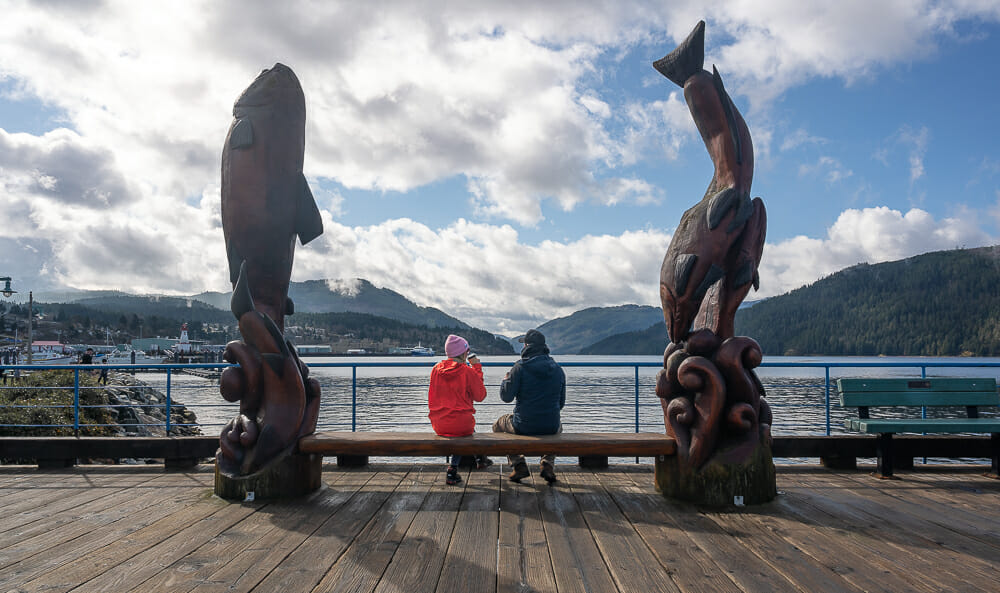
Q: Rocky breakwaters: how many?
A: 1